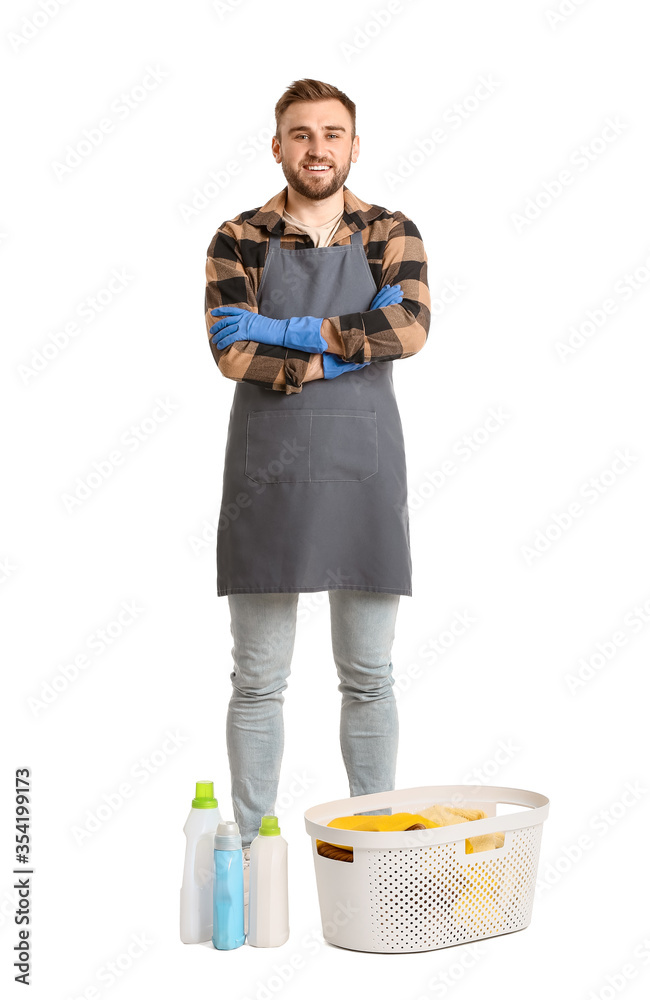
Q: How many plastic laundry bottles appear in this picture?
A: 3